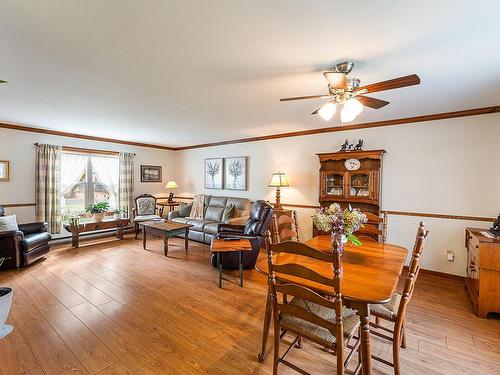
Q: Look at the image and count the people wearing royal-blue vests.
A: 0